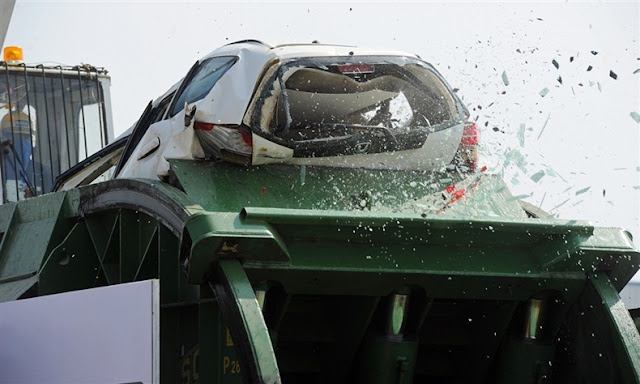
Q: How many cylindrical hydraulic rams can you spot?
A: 3